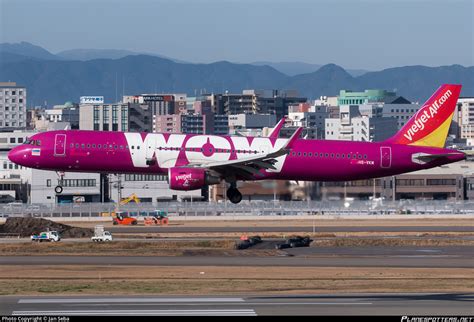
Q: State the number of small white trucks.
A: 2